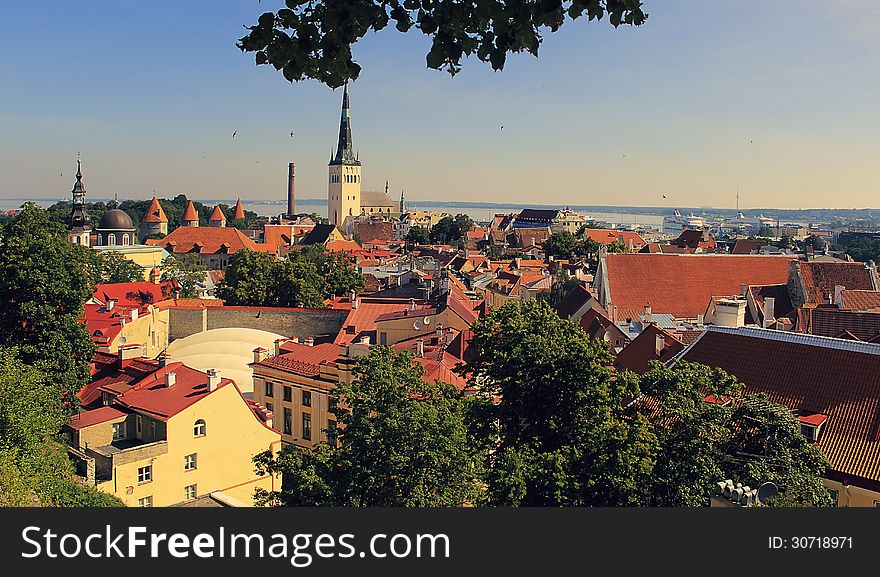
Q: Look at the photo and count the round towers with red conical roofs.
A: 4